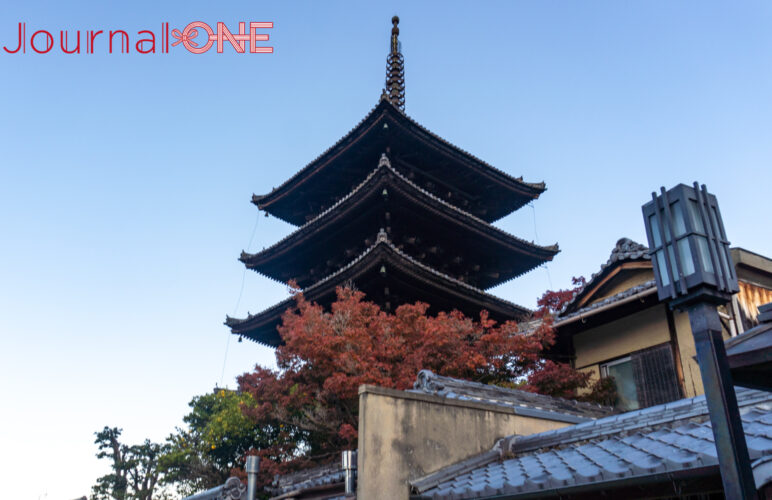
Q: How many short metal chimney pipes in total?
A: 2